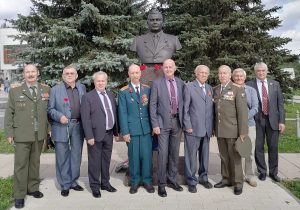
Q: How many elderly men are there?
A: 9